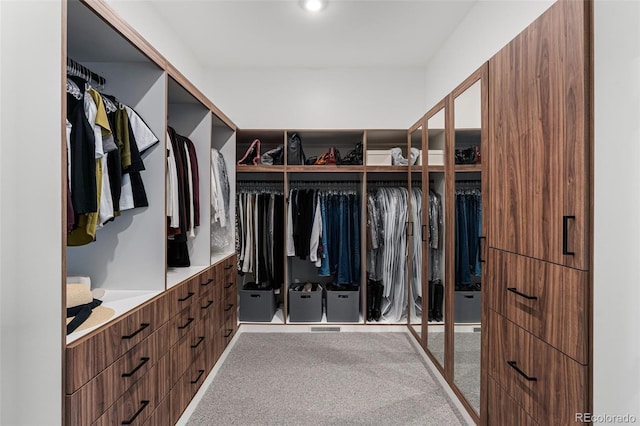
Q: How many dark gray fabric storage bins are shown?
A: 3